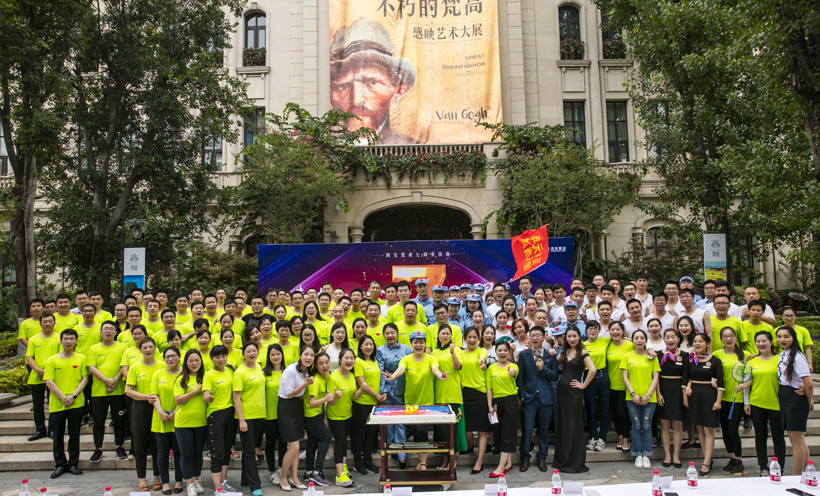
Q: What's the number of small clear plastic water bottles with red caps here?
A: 12